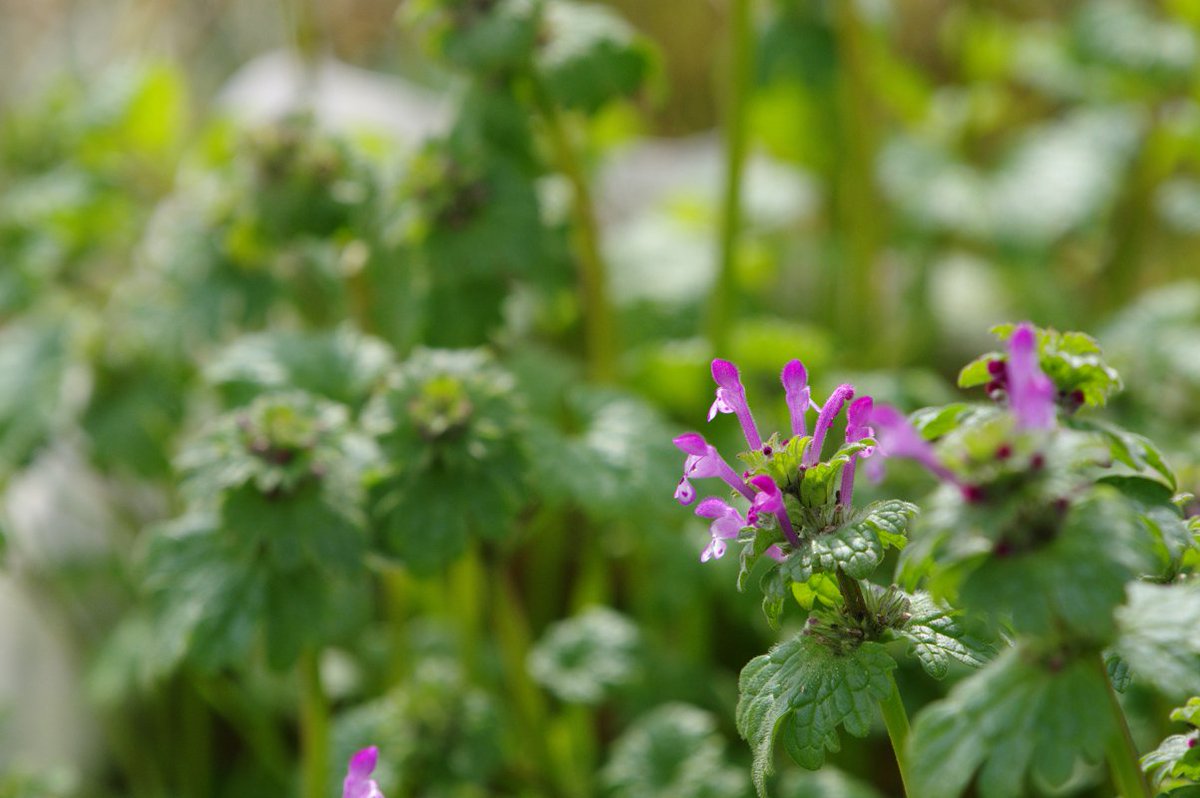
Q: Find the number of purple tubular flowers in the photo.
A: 10